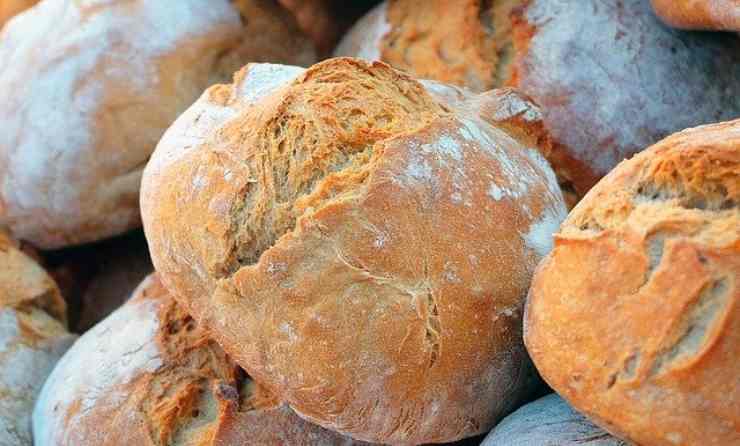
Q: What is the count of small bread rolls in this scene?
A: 0